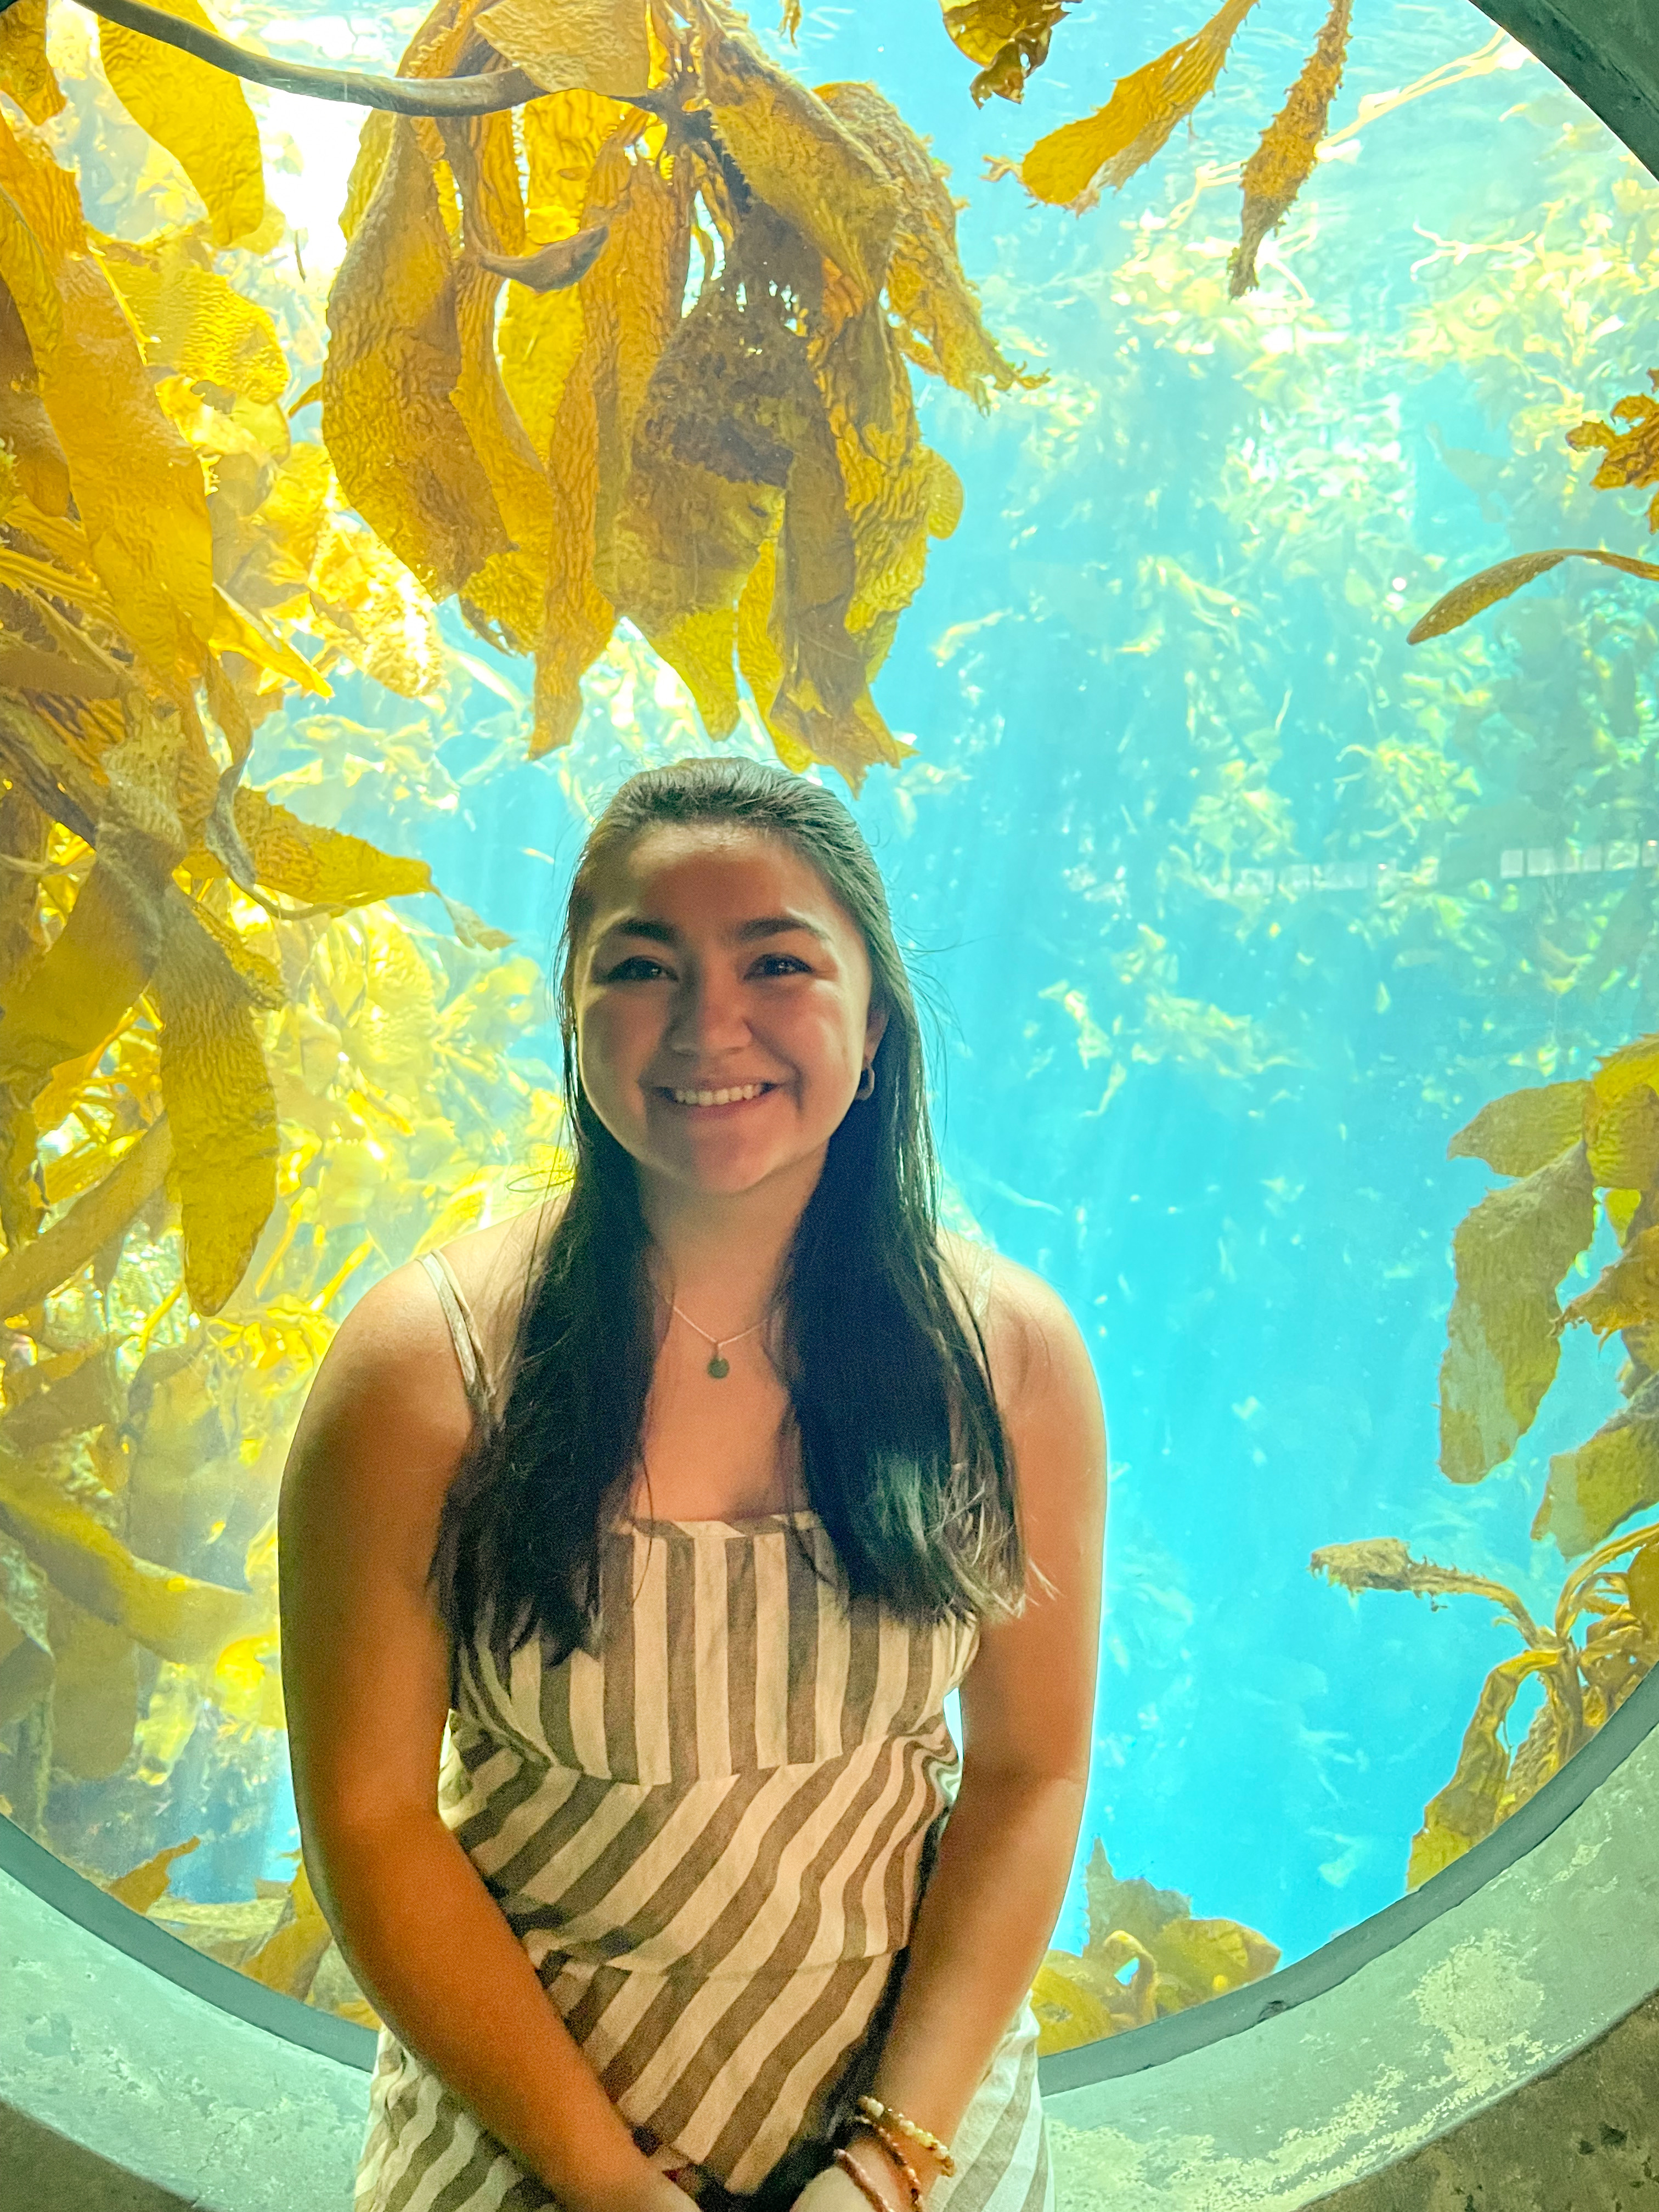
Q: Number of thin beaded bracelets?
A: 3